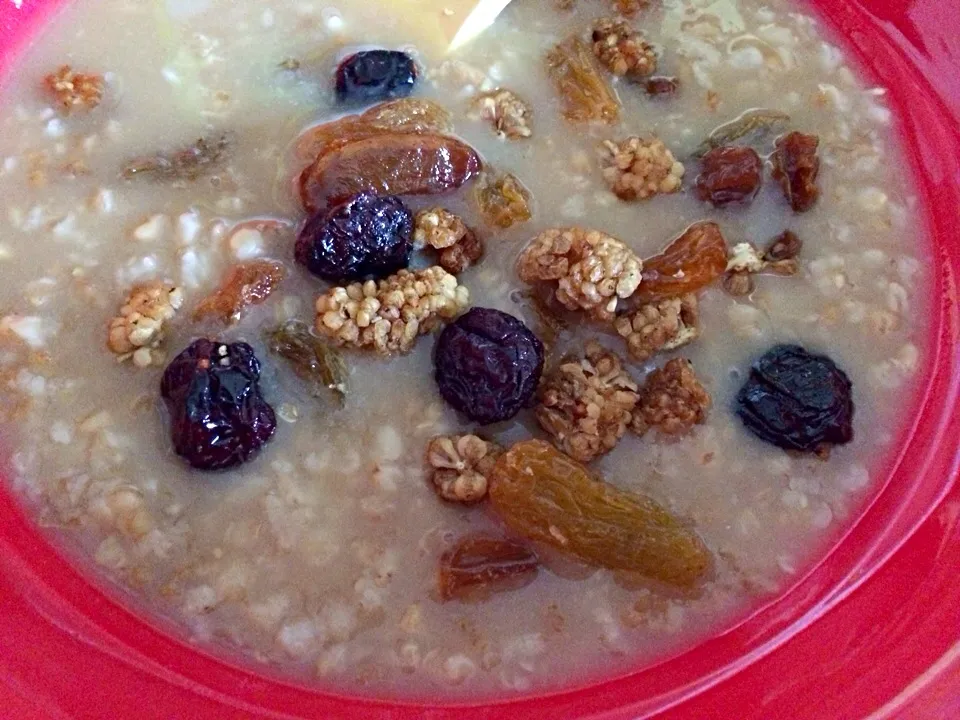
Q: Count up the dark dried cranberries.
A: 5